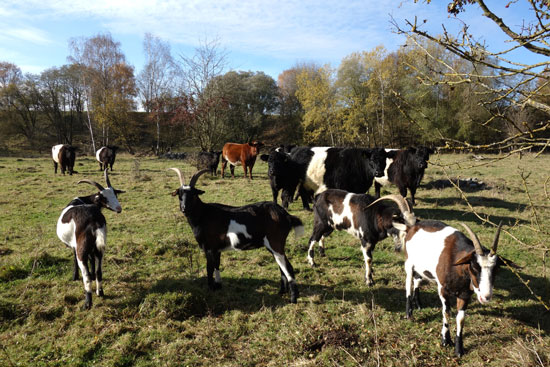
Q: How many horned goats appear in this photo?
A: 4